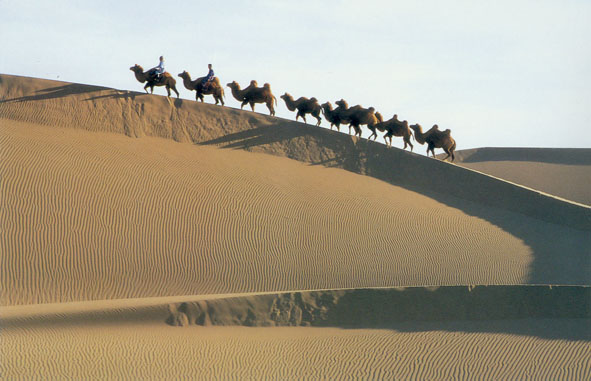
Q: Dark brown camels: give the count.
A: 8